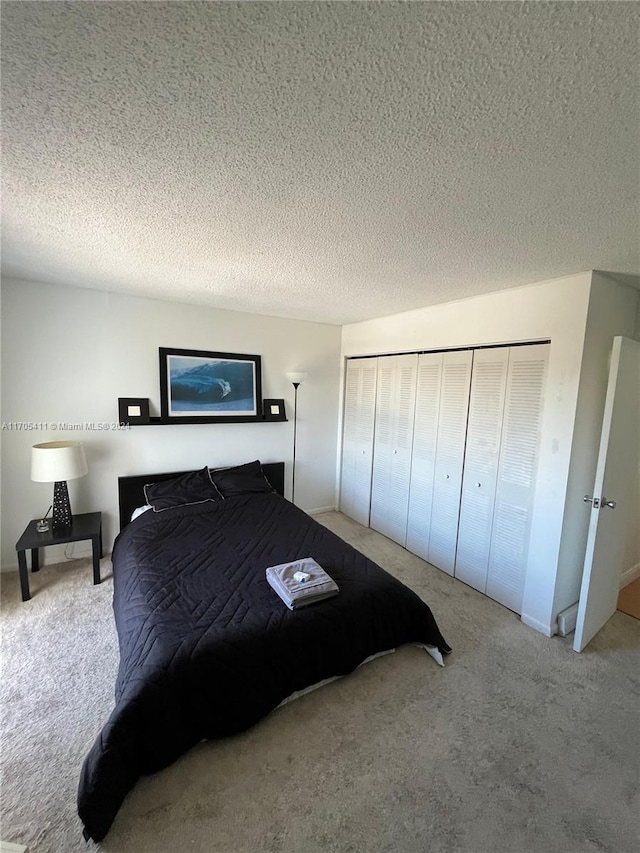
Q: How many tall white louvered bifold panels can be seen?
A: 8